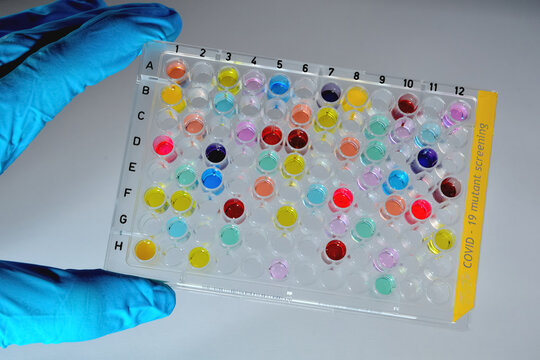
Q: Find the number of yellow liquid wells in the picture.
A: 11